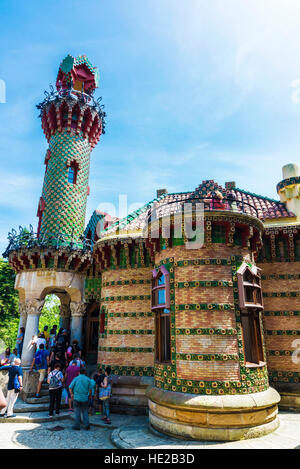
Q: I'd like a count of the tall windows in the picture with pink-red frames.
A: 2